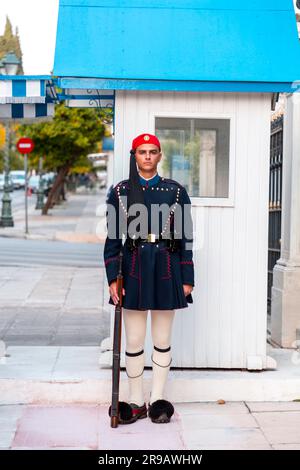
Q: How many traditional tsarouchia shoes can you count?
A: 2